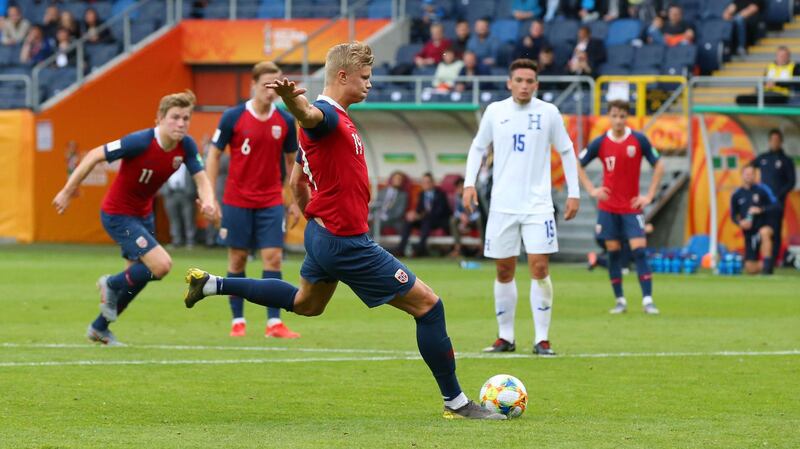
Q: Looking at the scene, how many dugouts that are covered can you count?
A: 2